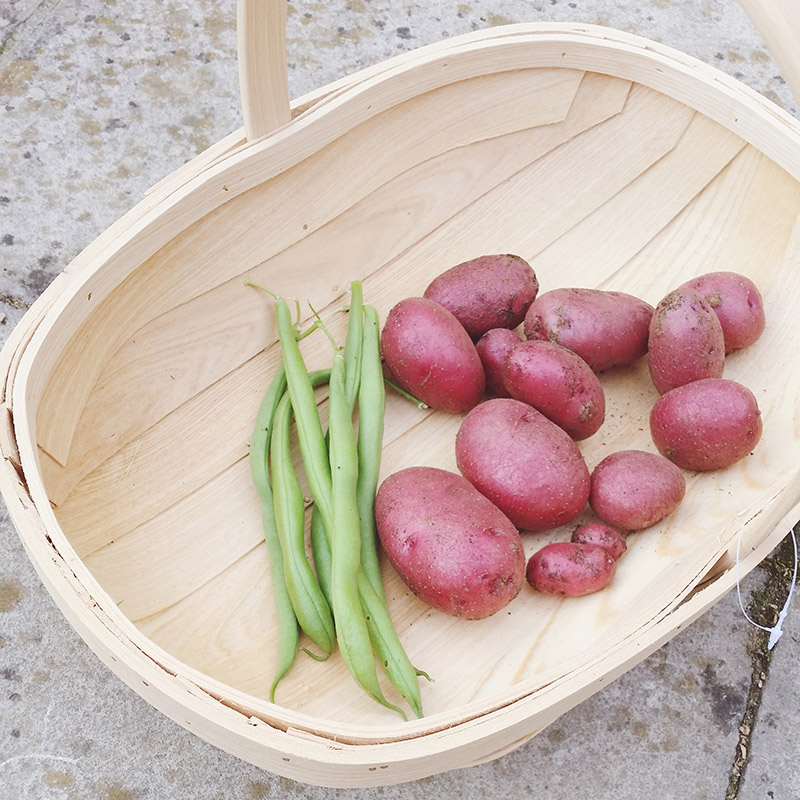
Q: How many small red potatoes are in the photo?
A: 13